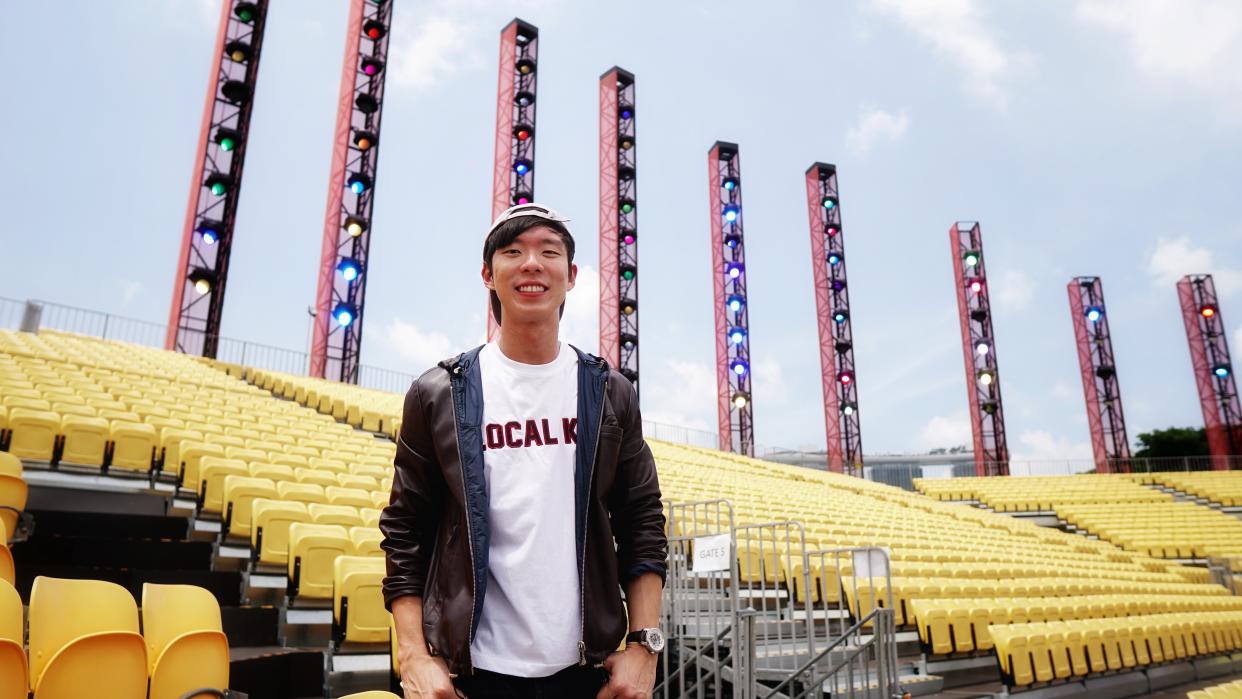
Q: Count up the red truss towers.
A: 9